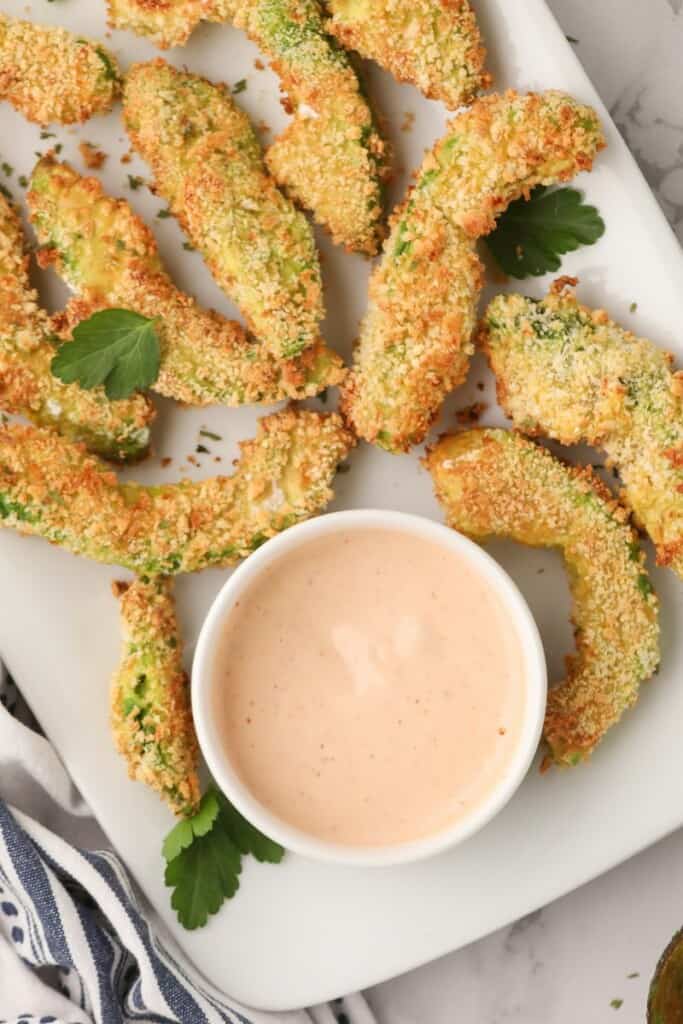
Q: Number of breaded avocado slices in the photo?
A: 11